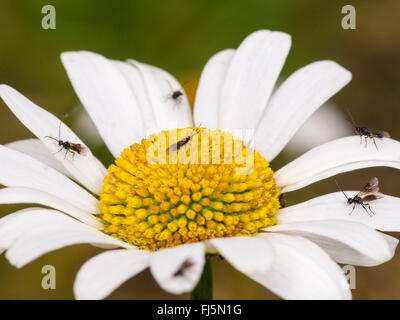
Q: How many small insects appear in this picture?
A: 6